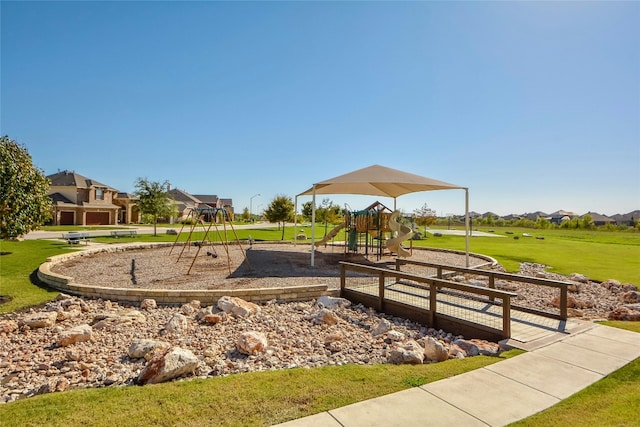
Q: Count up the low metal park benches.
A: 2